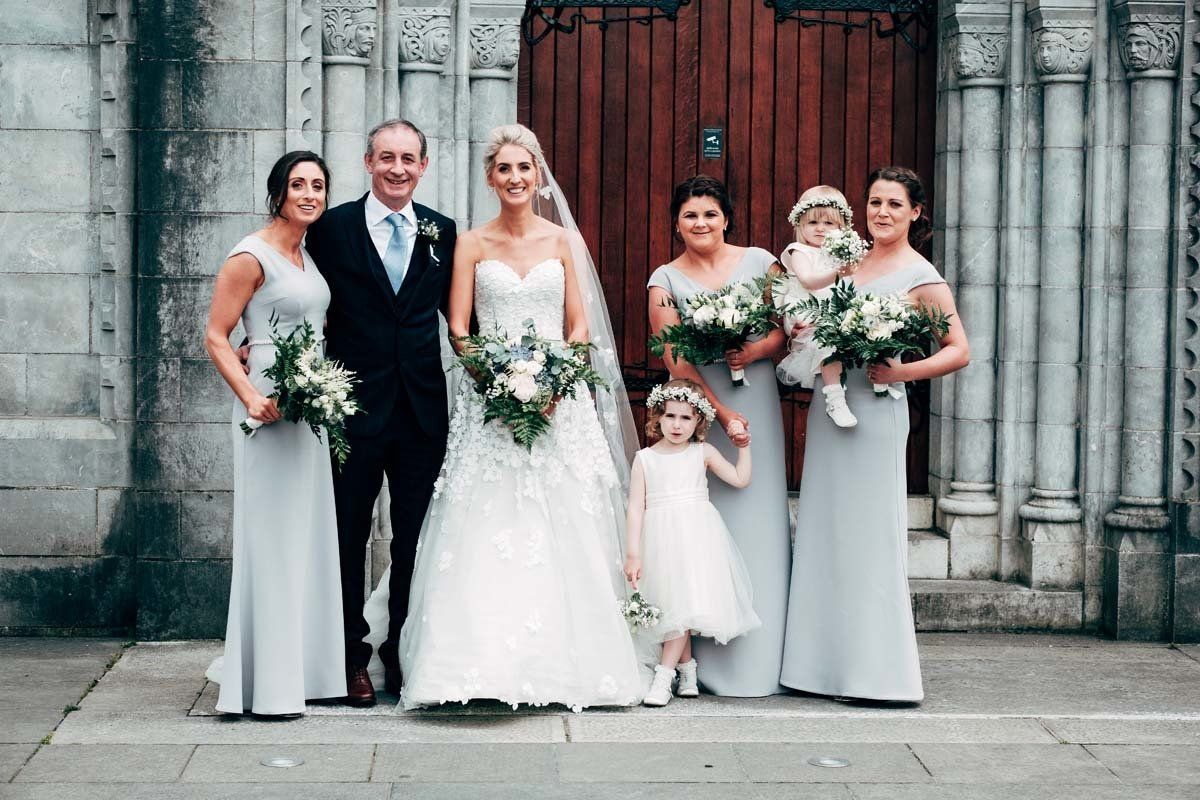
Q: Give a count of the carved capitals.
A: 6